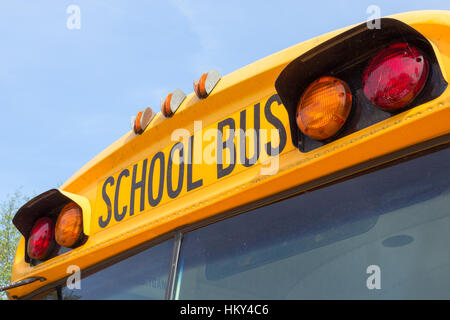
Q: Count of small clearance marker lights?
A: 3